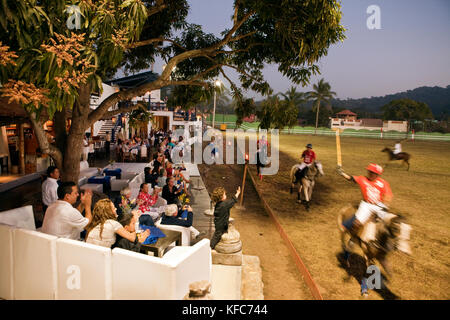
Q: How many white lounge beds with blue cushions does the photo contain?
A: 2